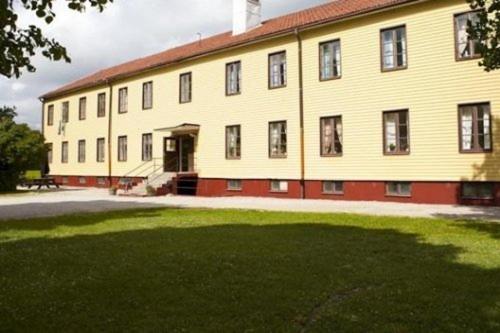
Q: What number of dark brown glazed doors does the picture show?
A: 1